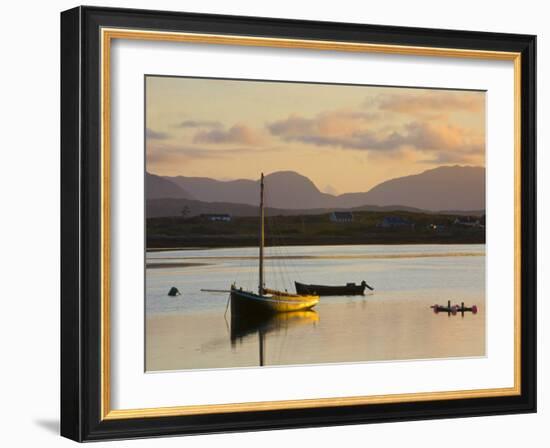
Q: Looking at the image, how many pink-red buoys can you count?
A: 3